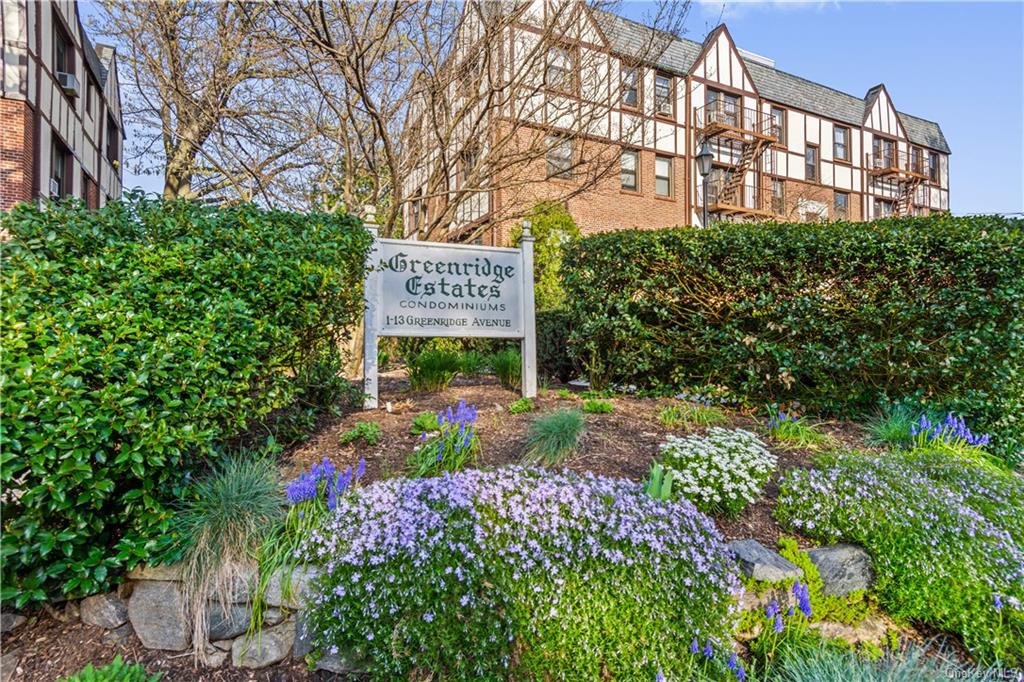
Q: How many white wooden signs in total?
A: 1